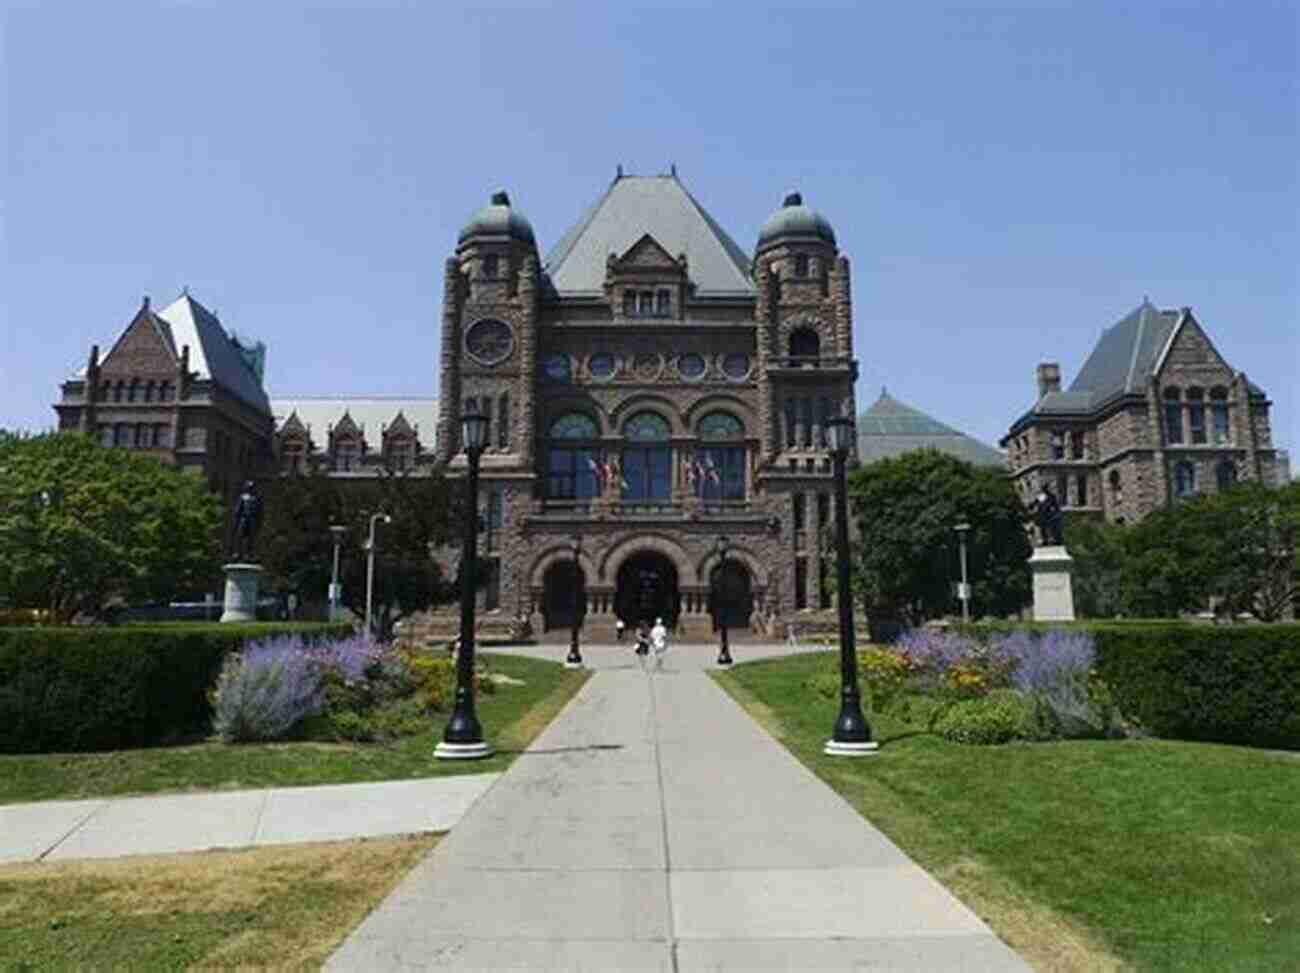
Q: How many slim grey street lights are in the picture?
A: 3